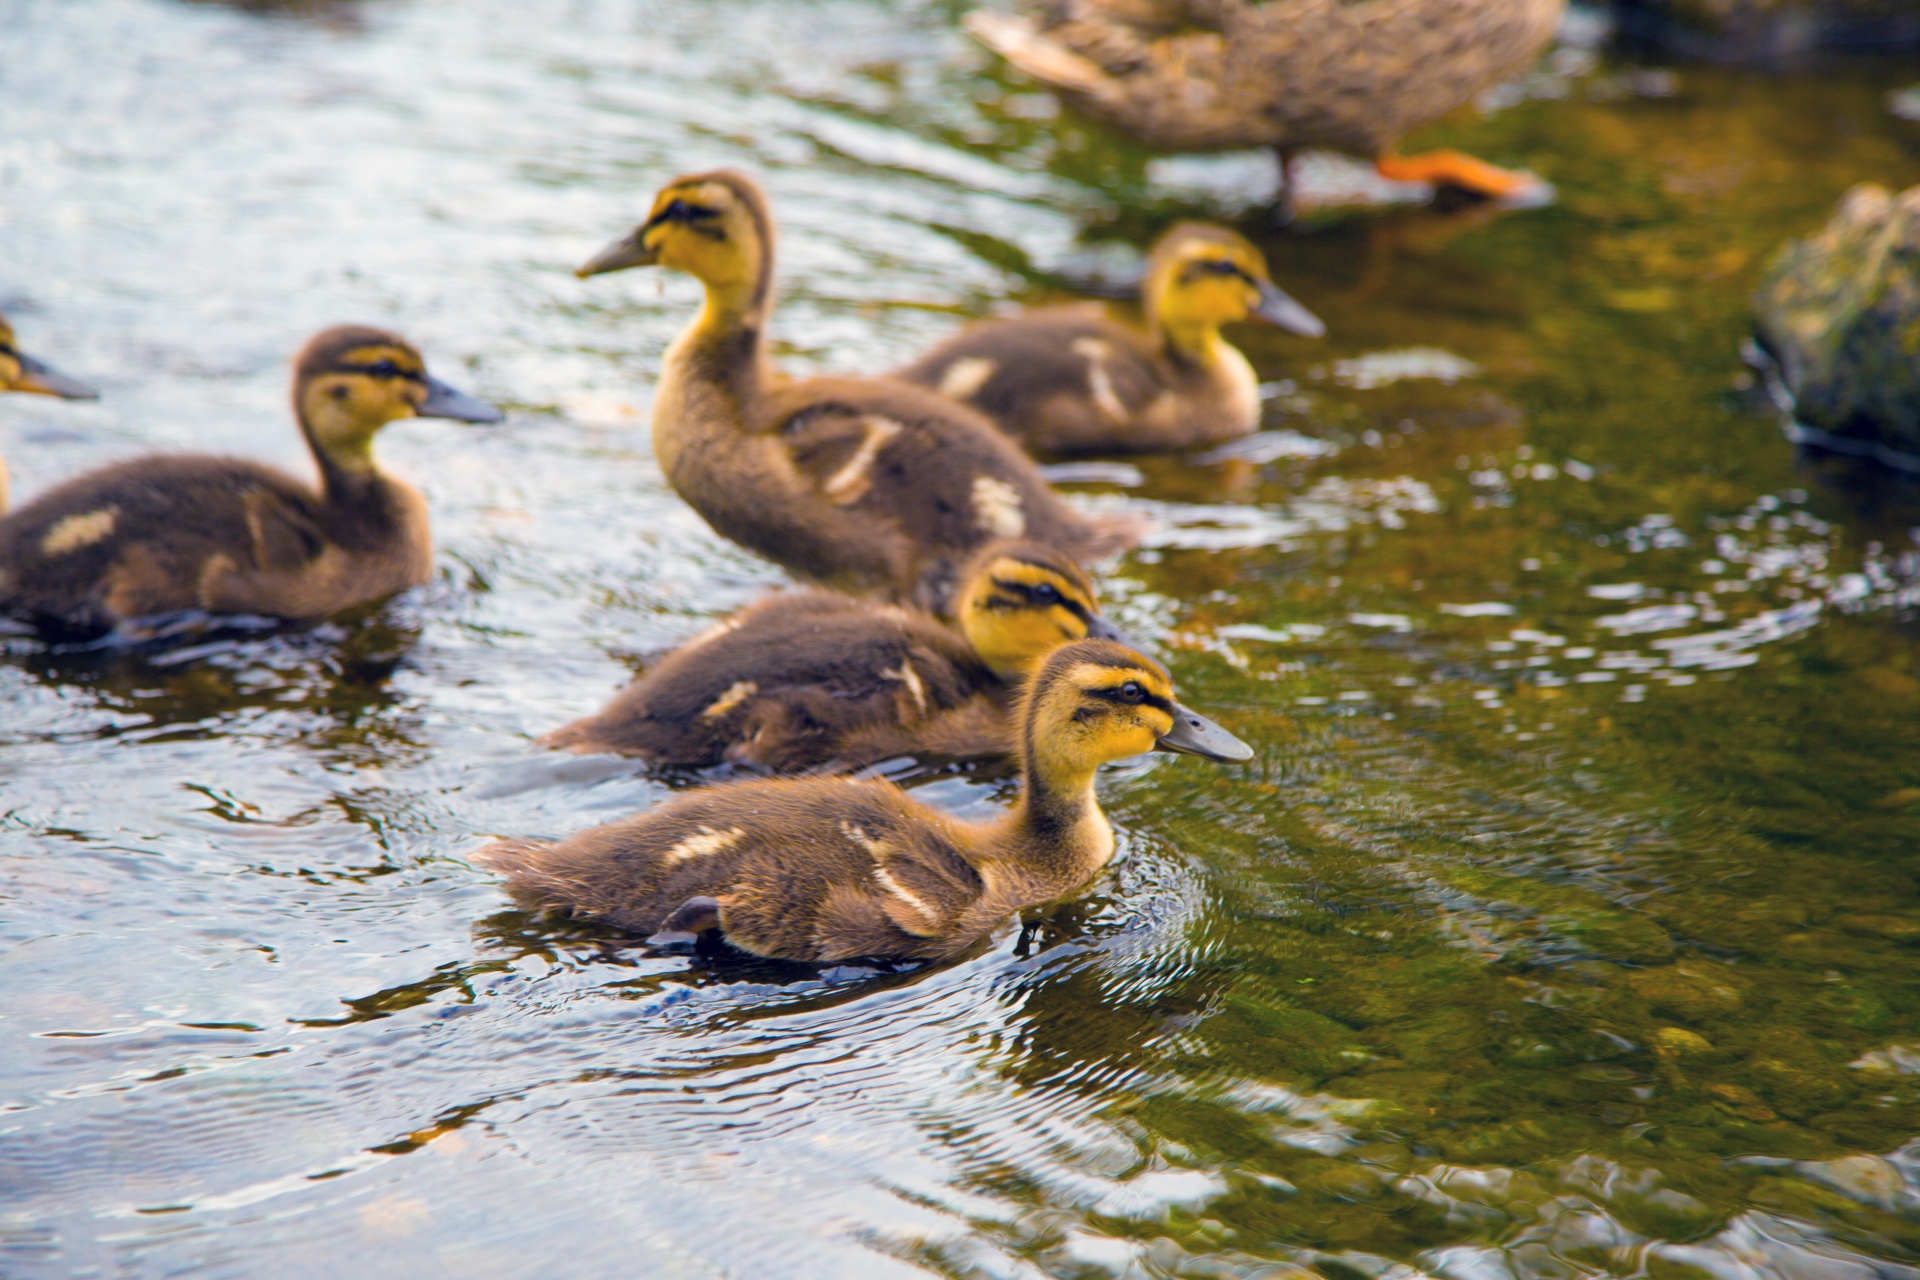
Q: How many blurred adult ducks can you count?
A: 1